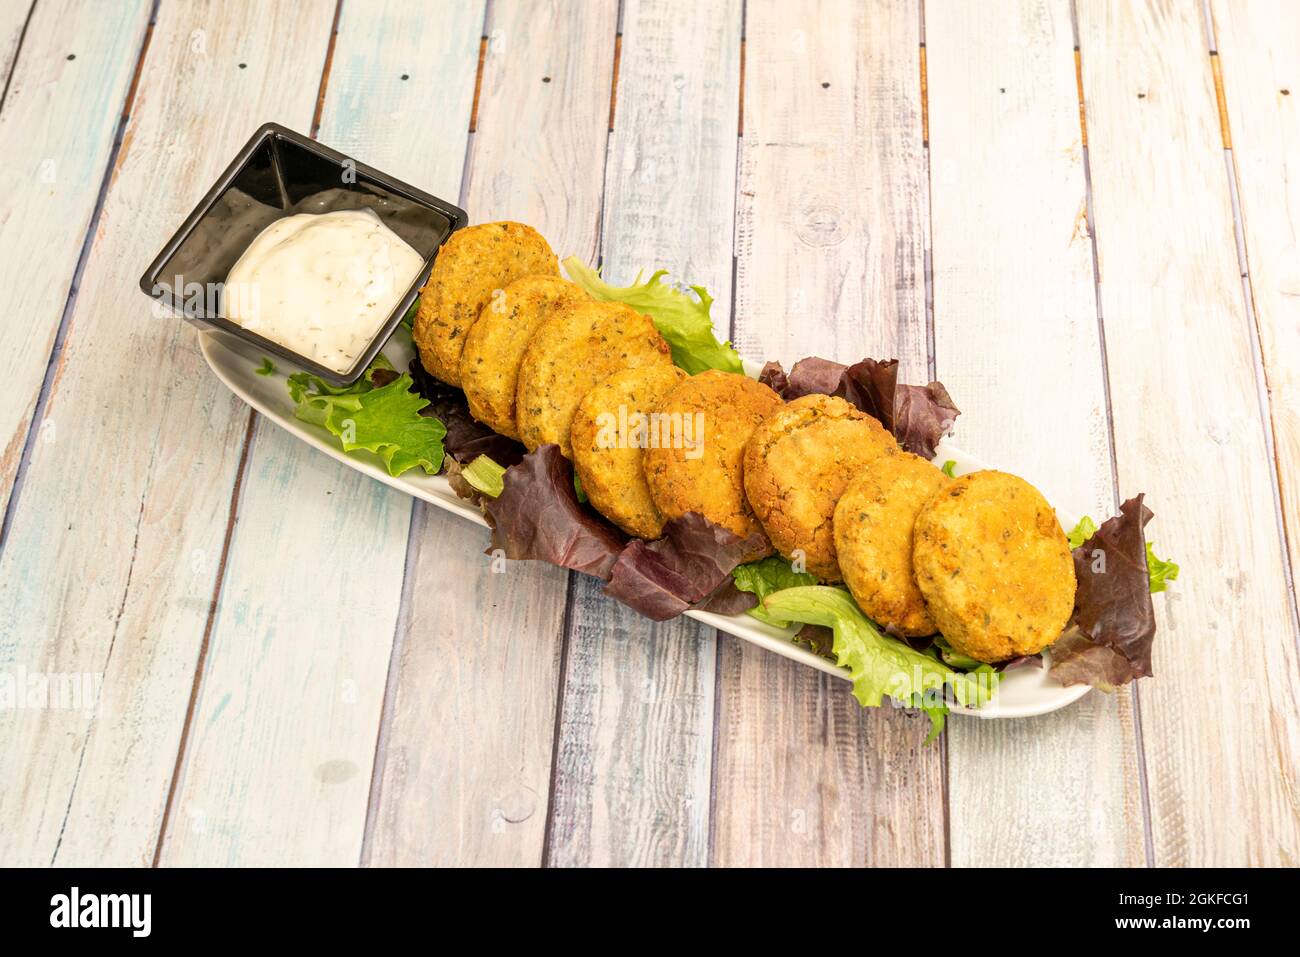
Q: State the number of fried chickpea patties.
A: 8